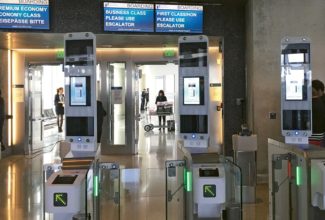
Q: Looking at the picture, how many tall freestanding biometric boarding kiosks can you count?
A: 3